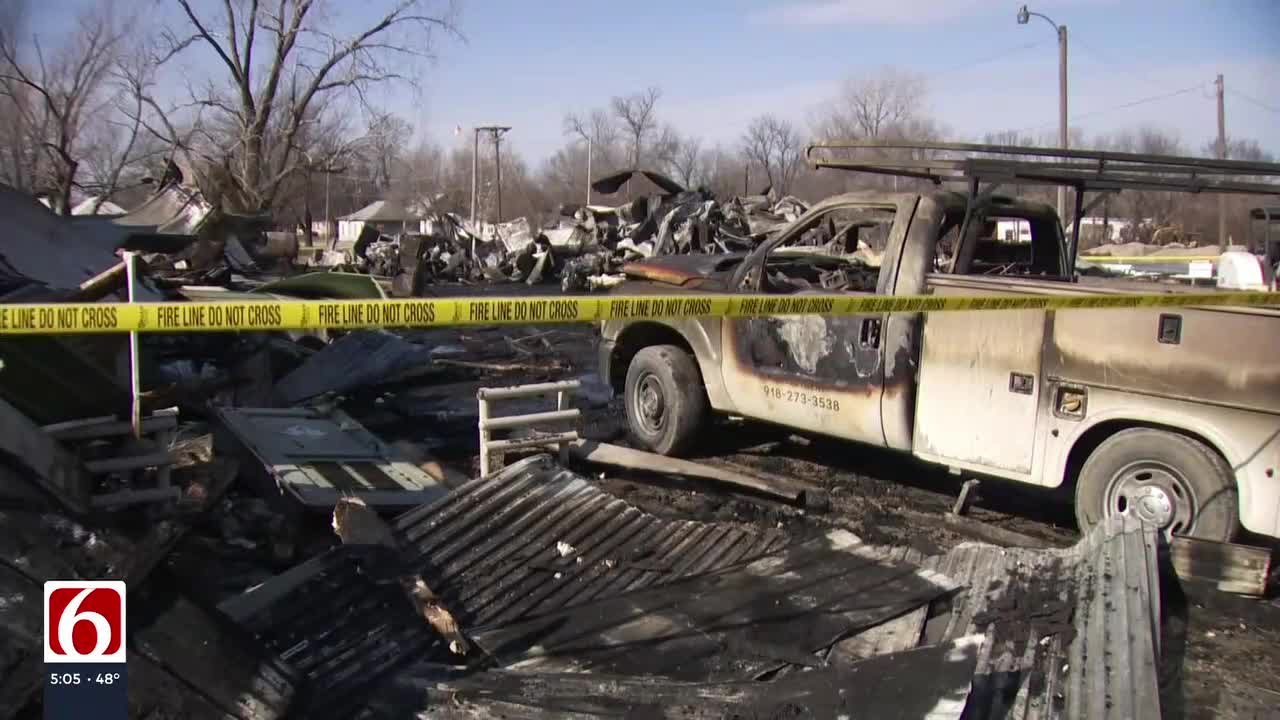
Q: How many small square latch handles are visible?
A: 2